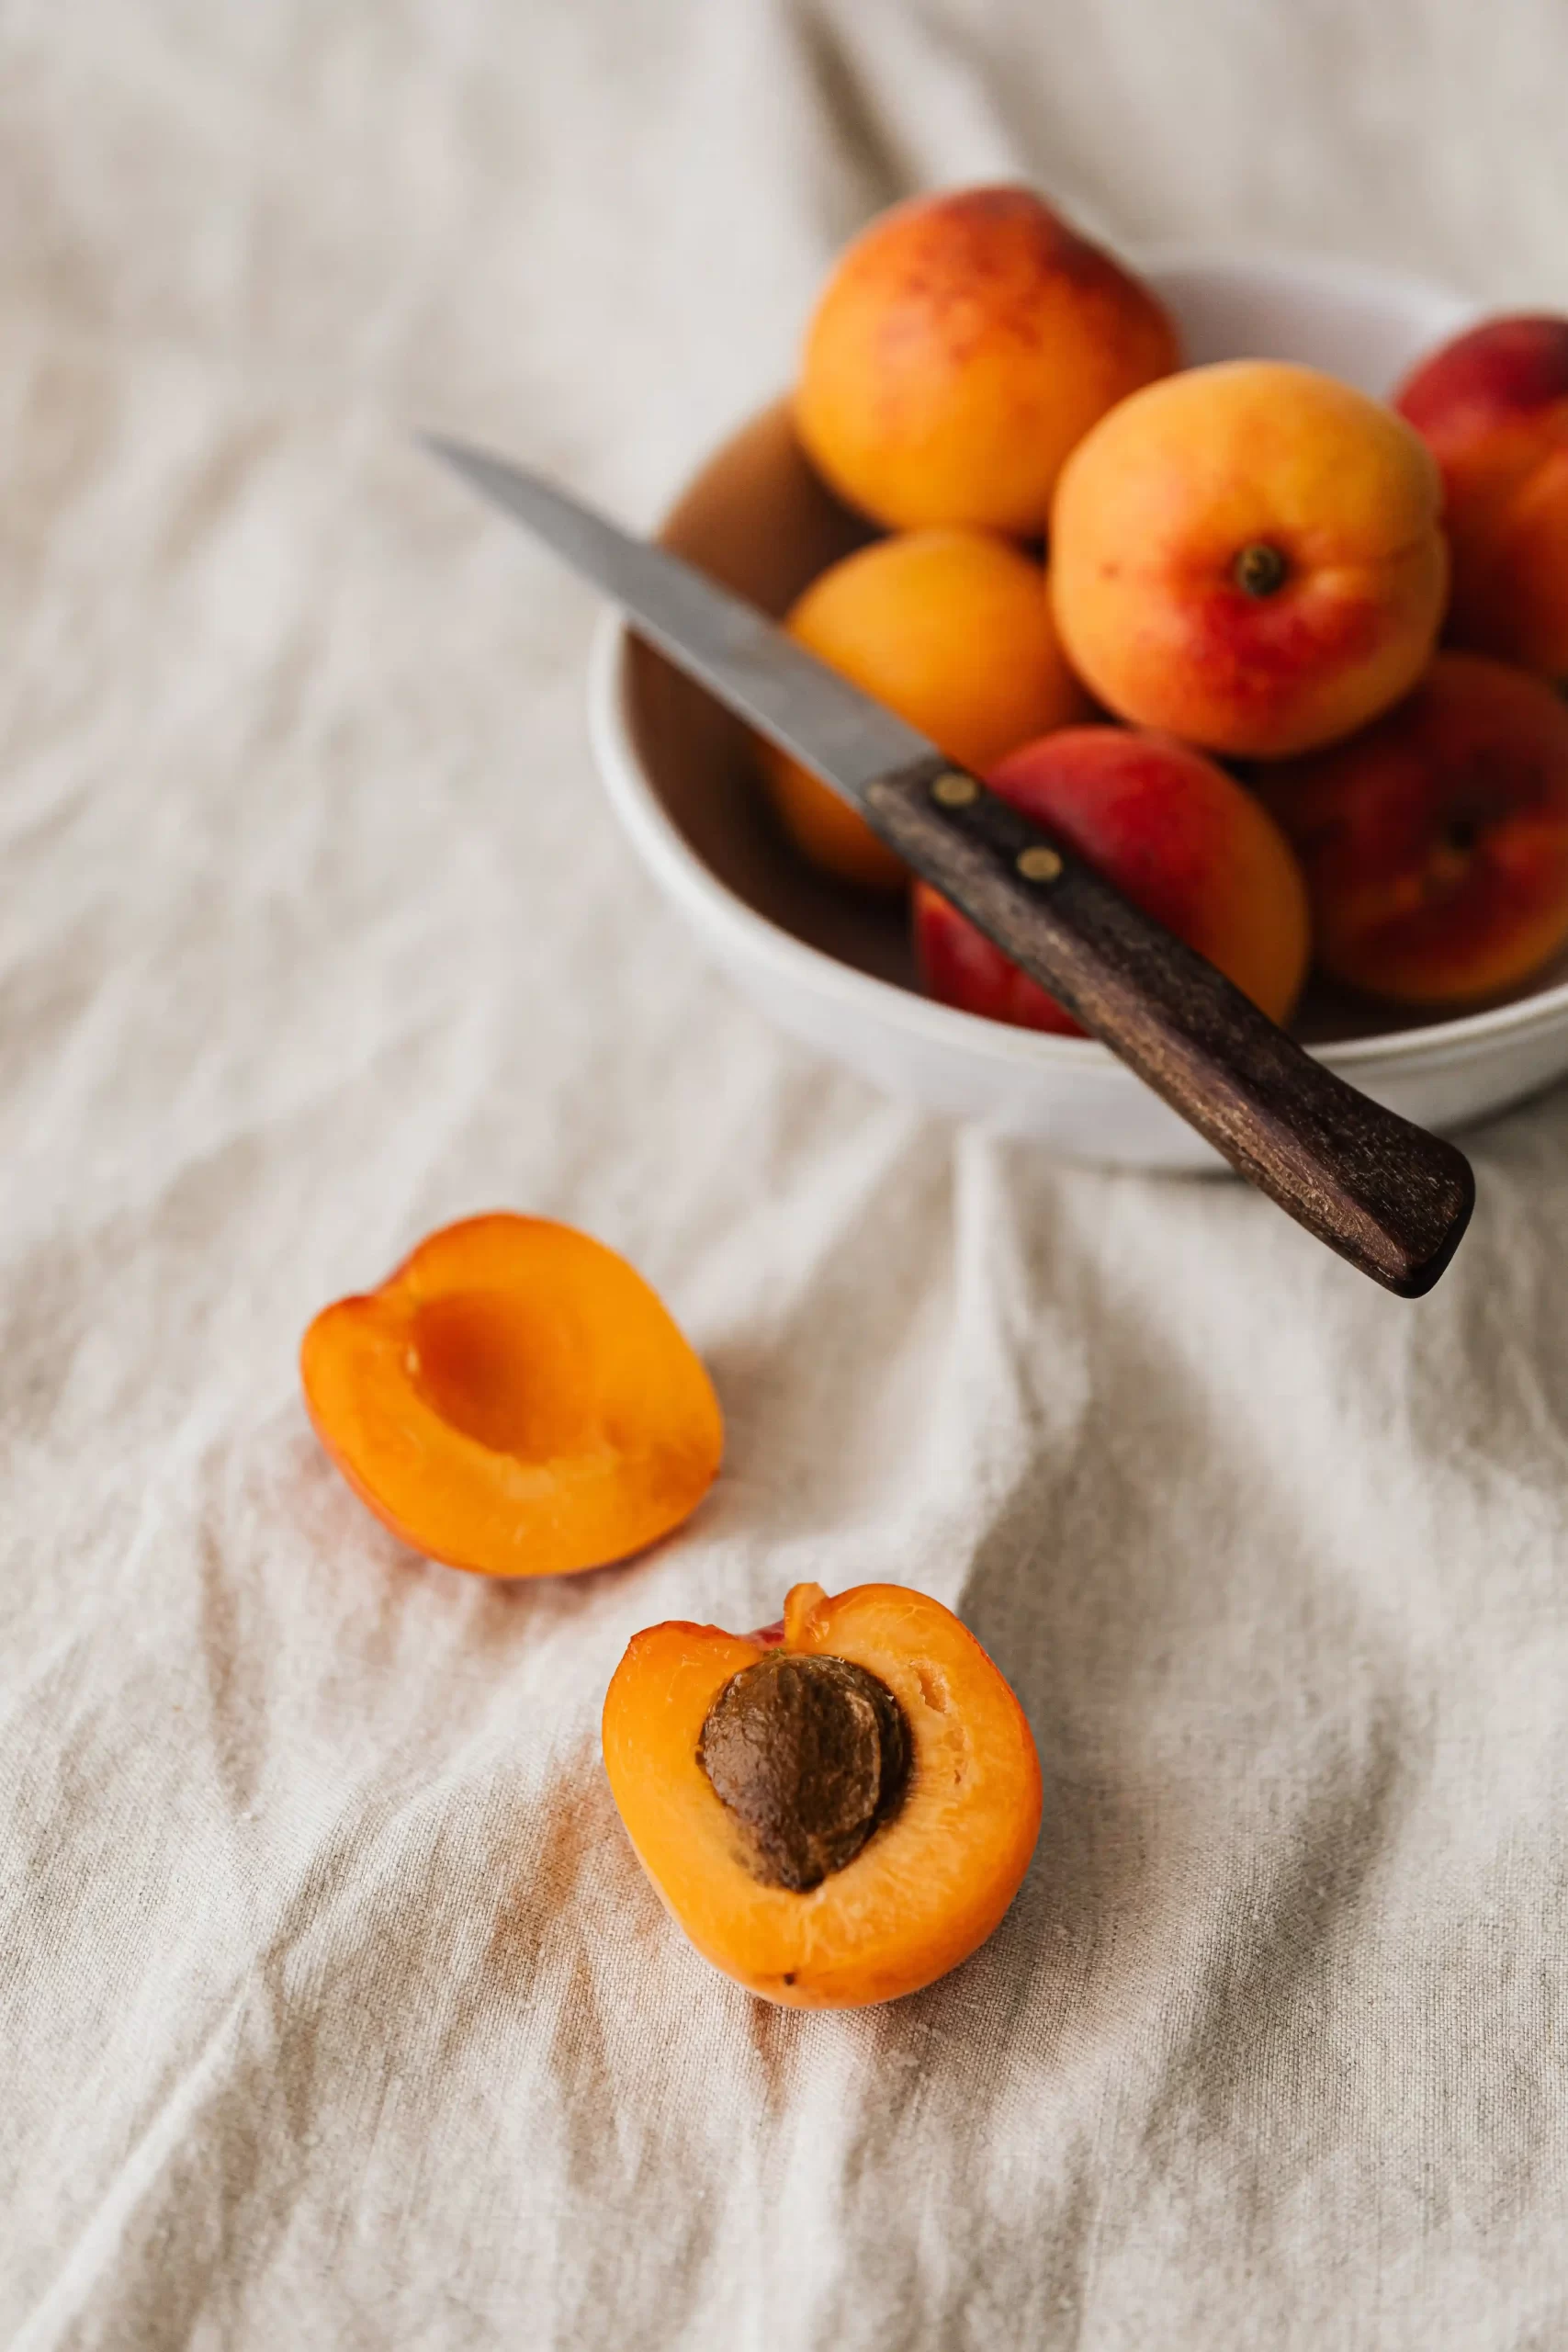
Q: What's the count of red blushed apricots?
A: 5